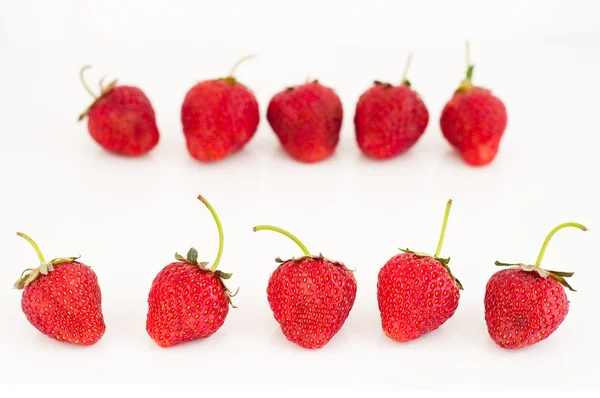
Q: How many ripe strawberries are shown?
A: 10